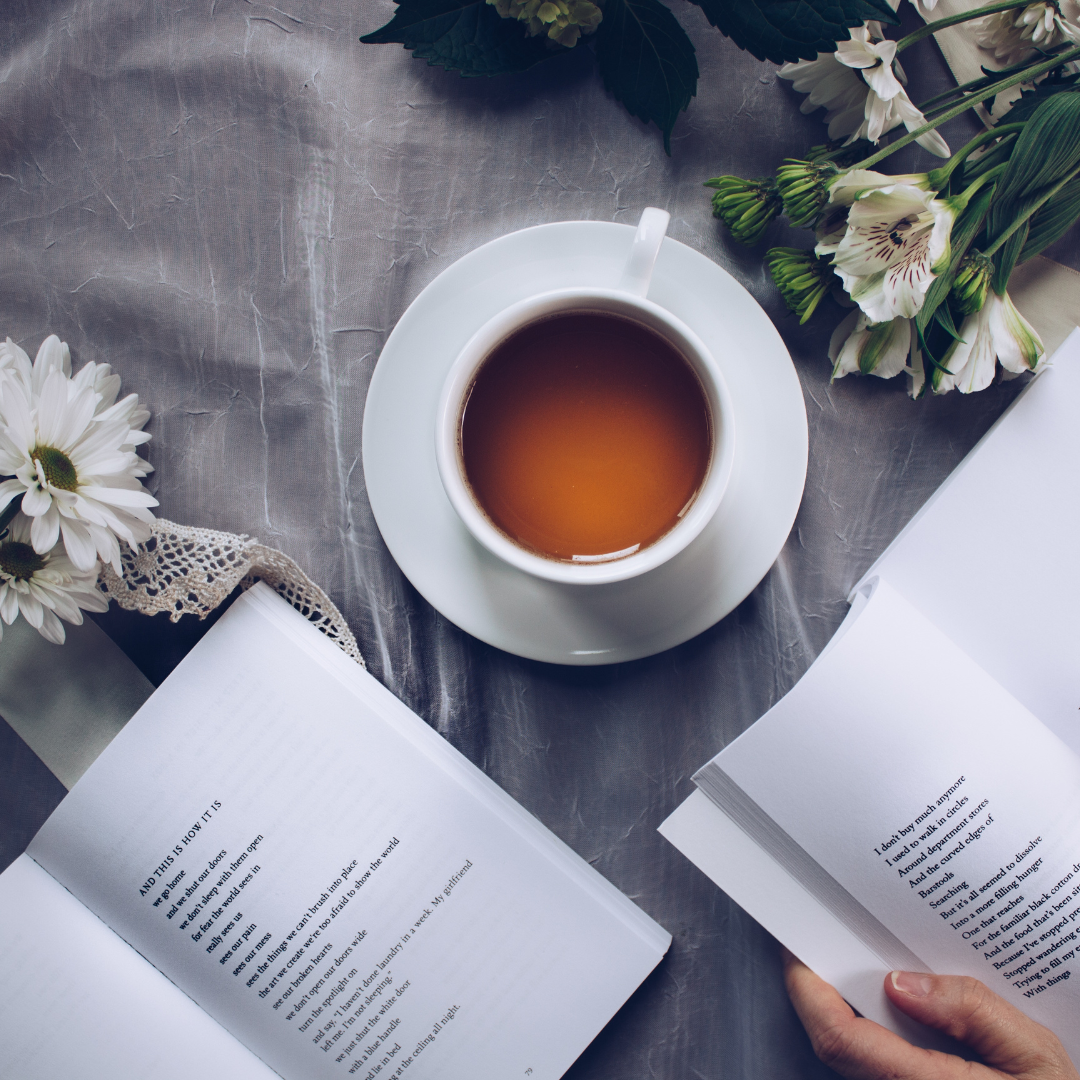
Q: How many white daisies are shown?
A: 2